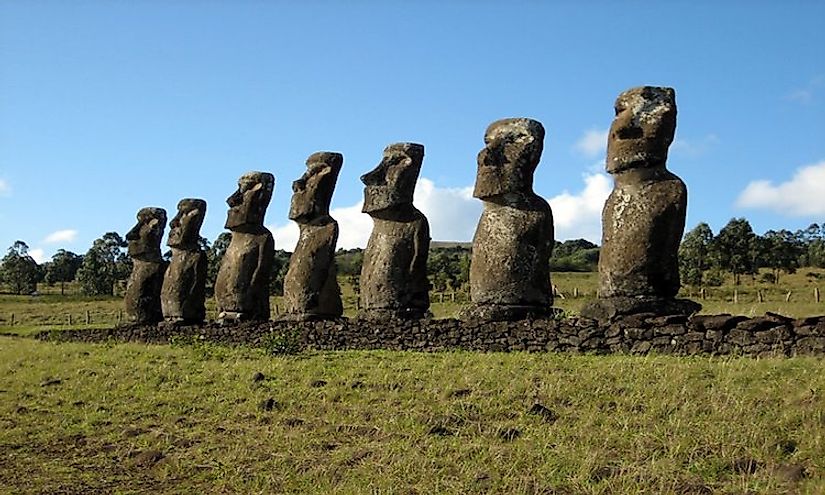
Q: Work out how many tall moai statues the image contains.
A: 7